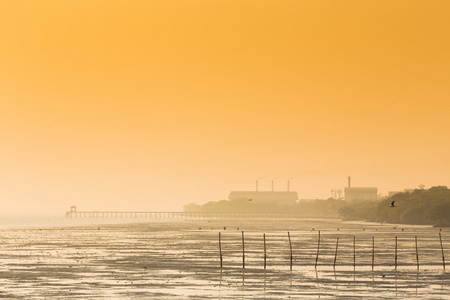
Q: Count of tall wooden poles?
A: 11